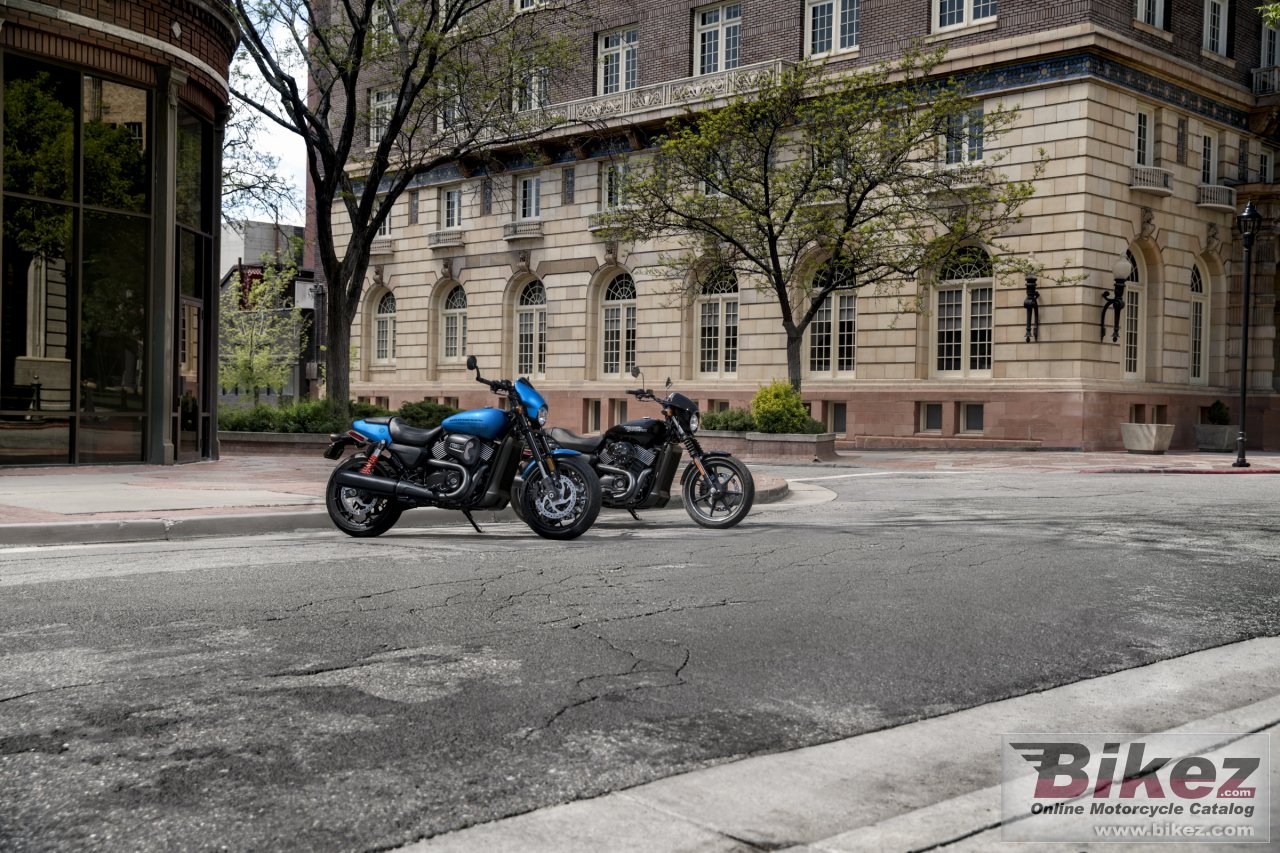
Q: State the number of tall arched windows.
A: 9